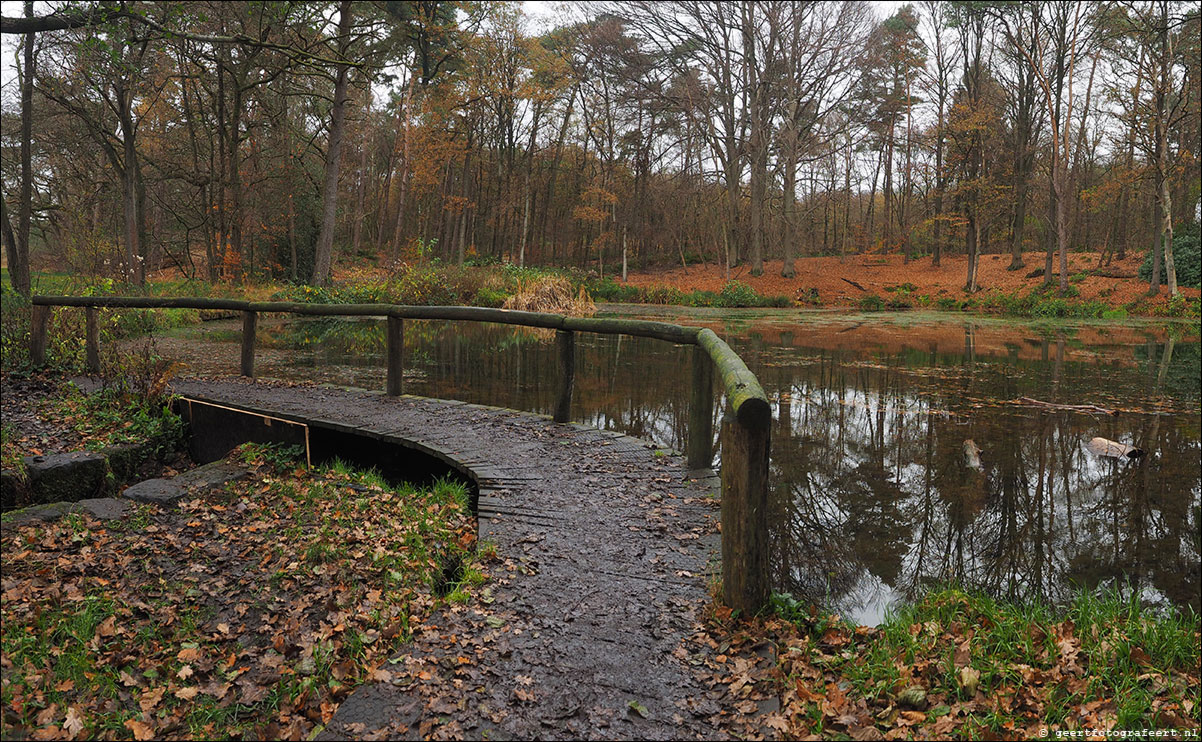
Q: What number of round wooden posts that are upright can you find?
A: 7